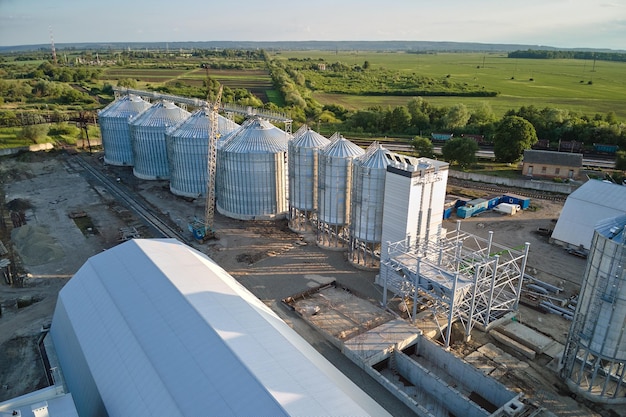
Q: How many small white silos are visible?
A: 3